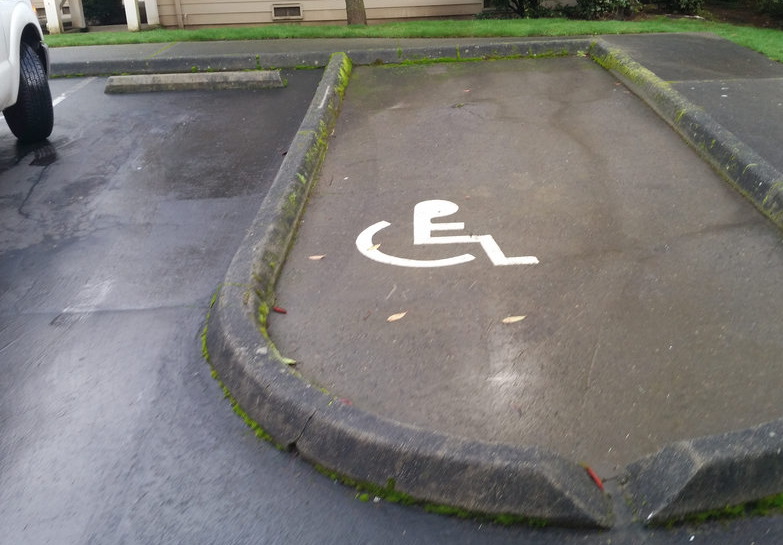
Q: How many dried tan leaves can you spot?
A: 4